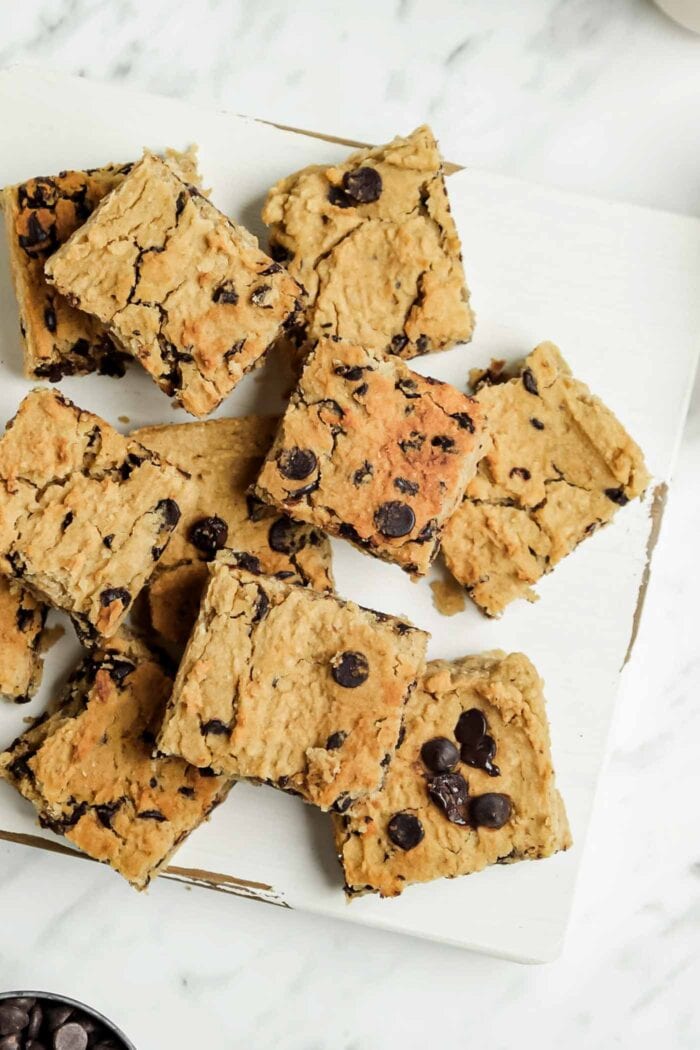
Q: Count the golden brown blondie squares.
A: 11